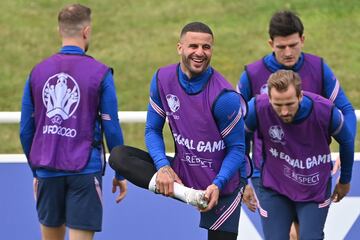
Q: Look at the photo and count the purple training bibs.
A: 4